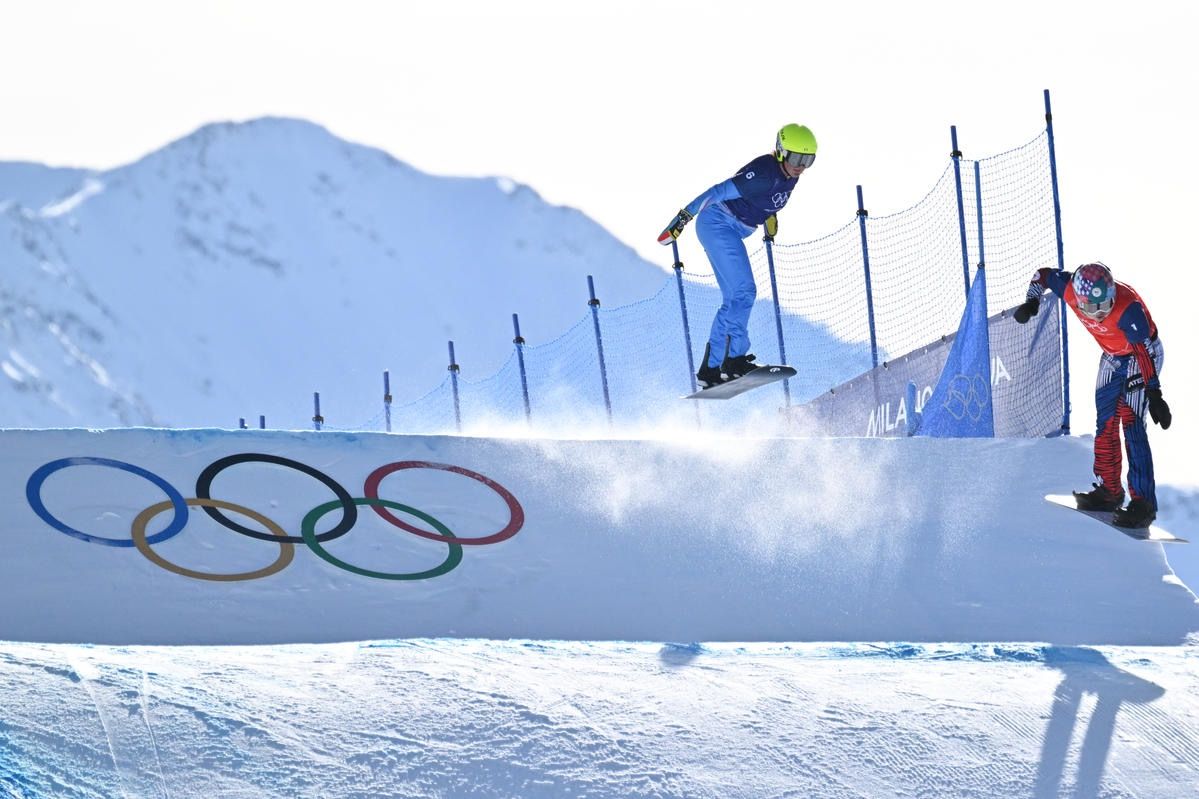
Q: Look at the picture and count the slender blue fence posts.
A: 13